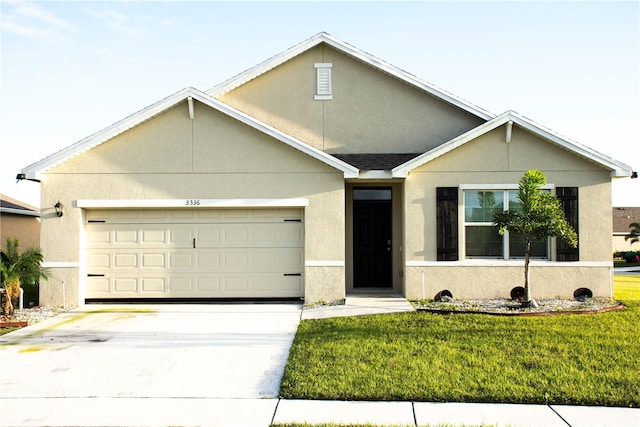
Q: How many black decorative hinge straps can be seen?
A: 4